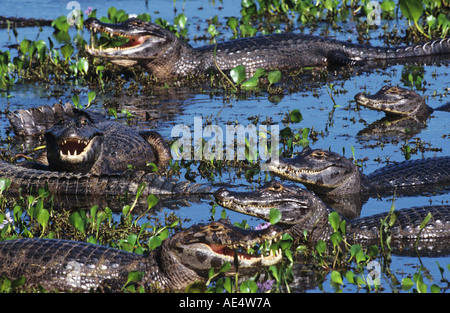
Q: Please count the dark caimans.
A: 6